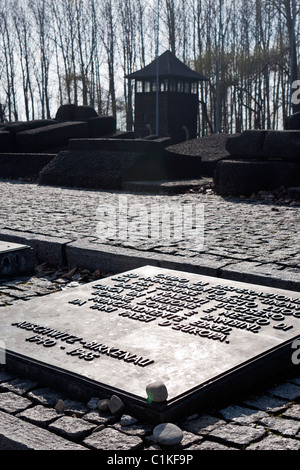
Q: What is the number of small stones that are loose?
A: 7